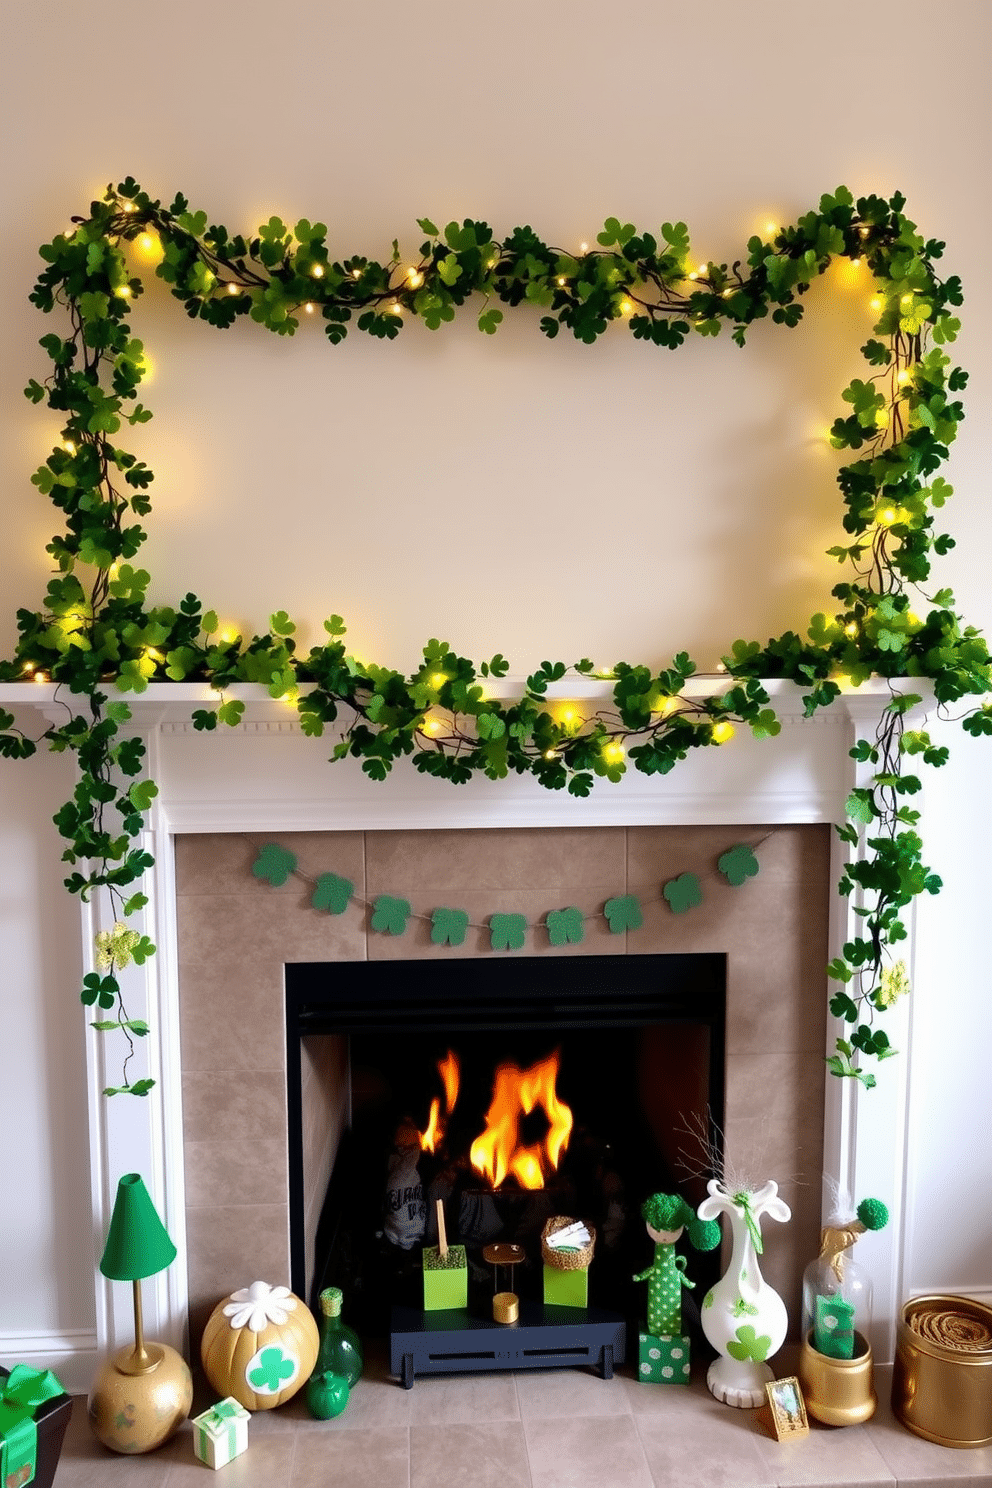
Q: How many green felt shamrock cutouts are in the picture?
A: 9